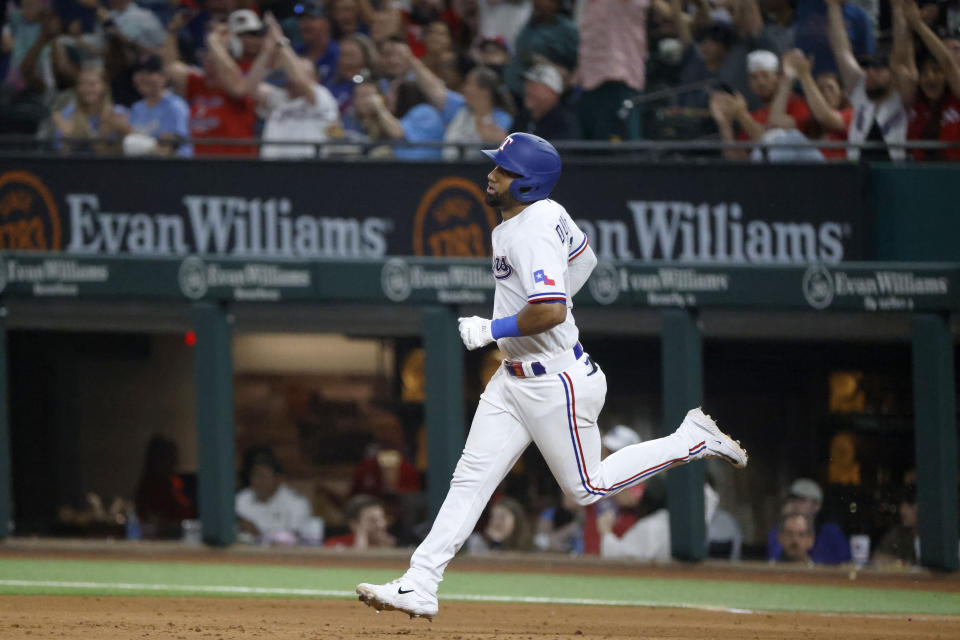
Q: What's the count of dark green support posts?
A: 5